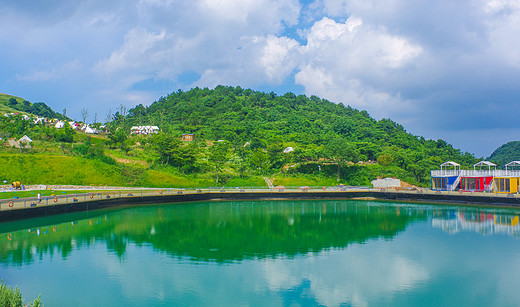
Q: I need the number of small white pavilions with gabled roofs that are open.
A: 3